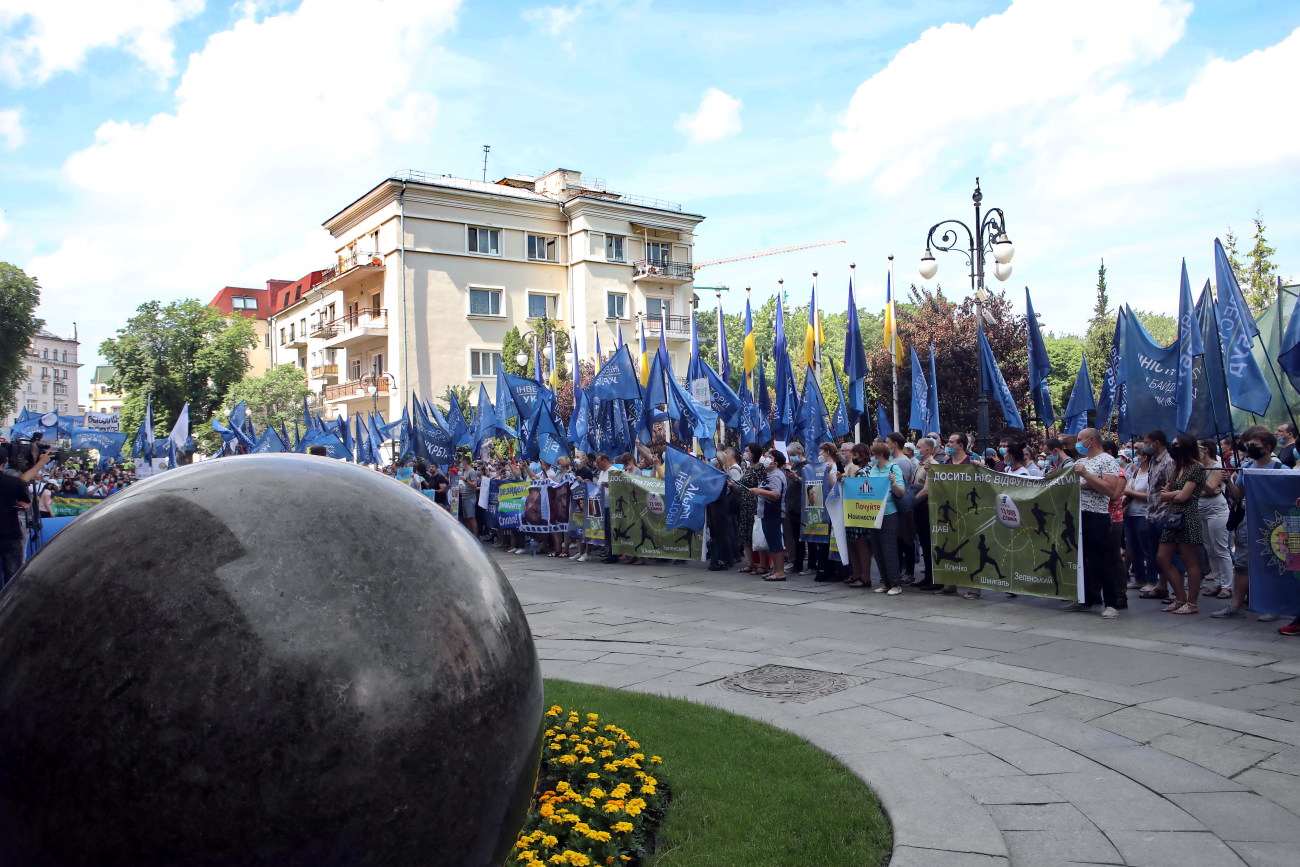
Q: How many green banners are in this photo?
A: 2